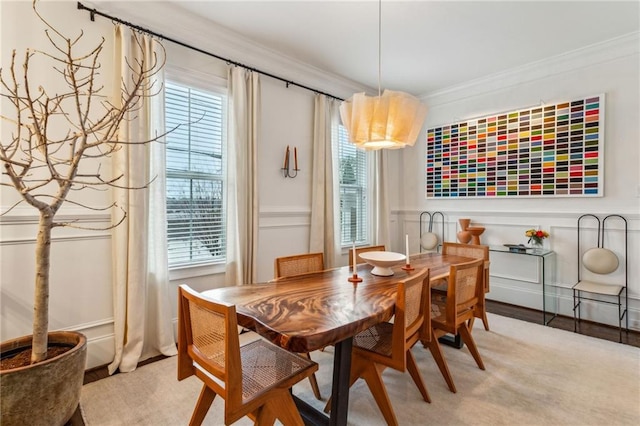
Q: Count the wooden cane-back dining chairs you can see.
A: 6